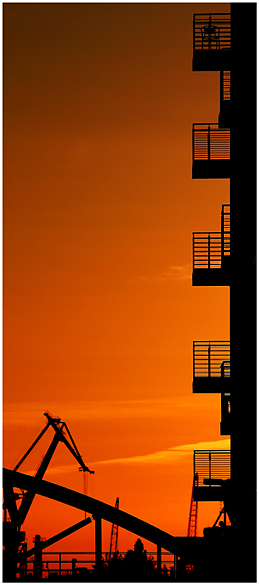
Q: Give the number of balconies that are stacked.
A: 5